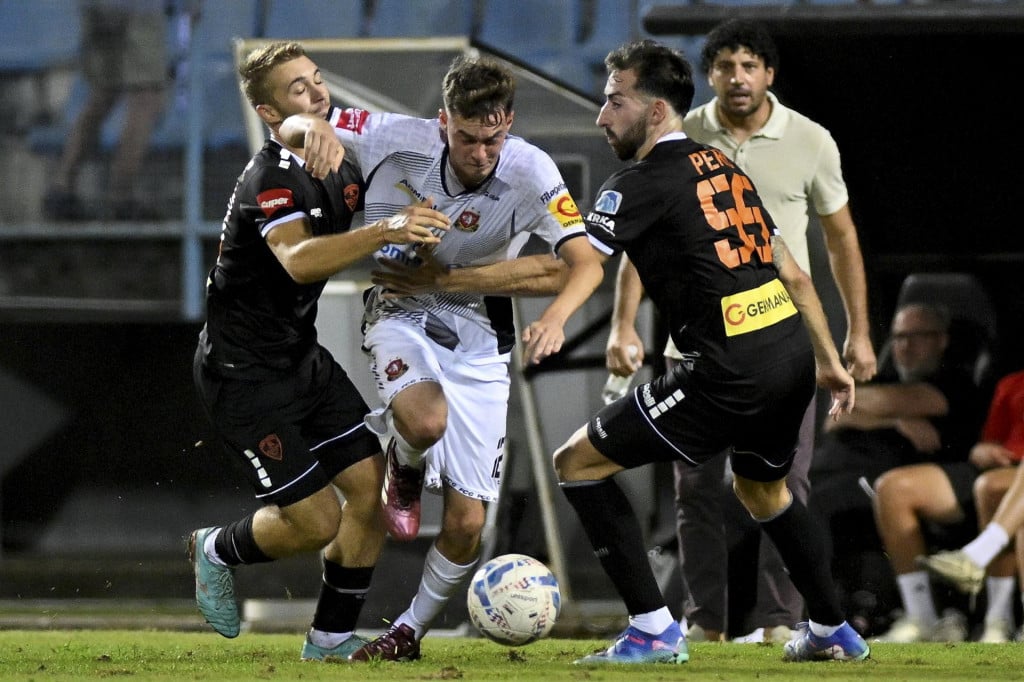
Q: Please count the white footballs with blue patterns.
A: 1